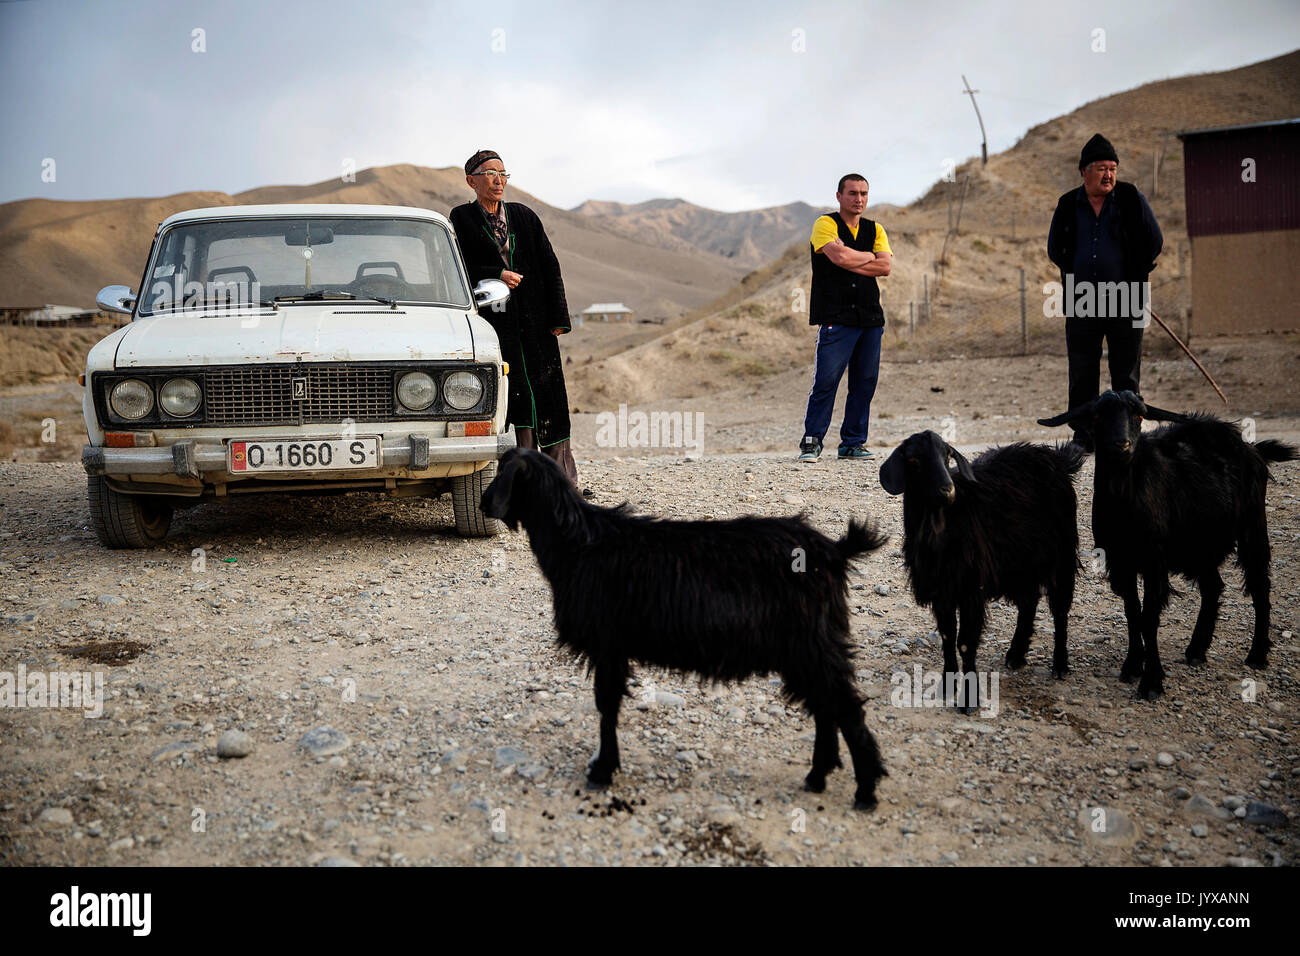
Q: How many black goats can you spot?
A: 3